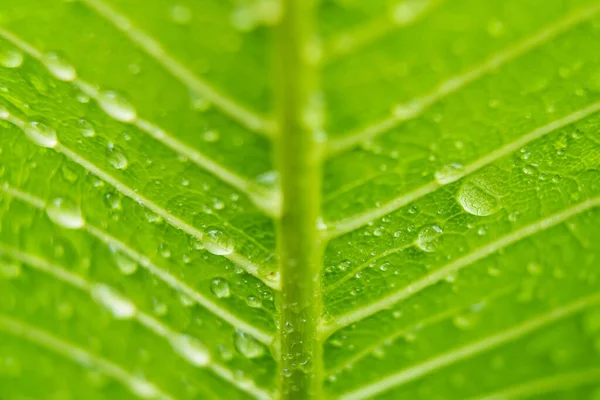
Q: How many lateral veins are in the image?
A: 12